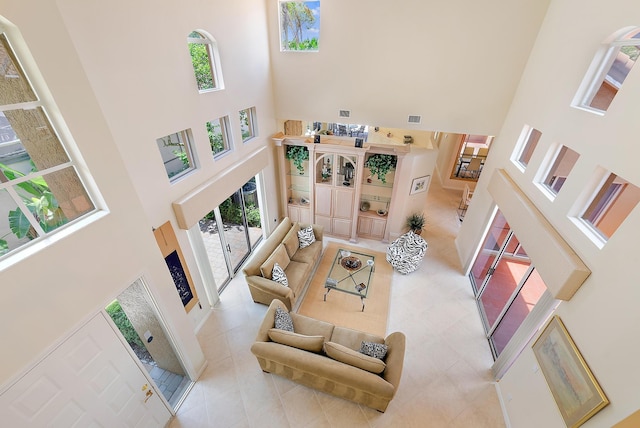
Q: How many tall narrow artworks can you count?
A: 1